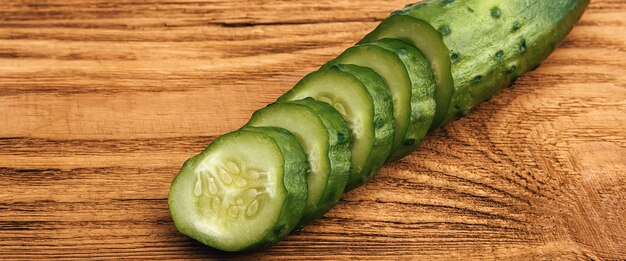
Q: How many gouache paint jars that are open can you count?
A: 0